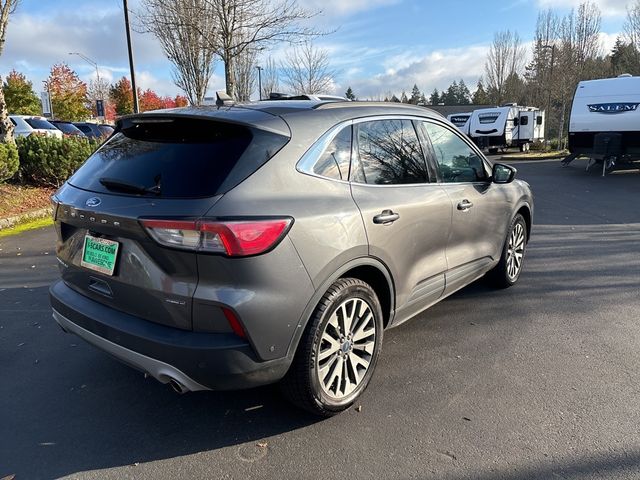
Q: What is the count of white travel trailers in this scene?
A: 3